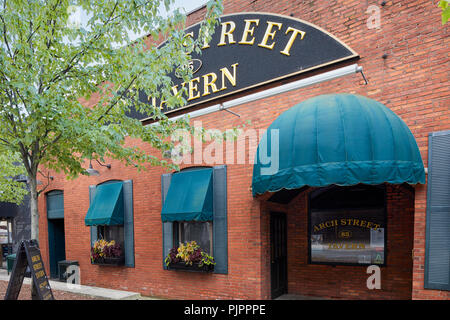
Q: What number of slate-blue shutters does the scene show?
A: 5